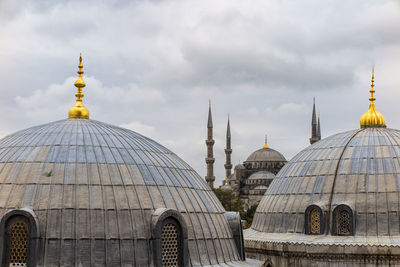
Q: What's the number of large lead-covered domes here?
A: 2